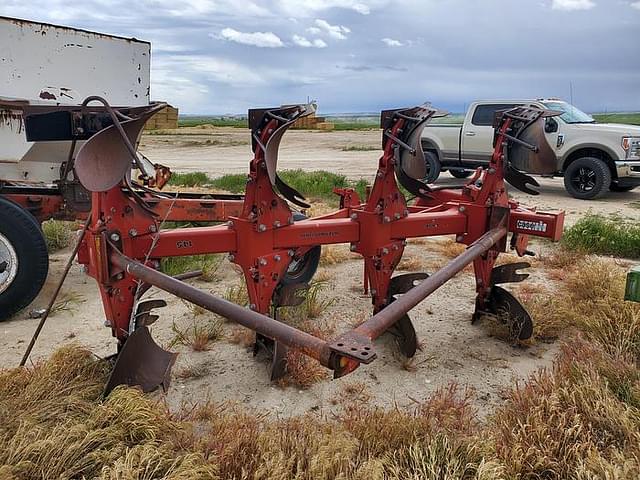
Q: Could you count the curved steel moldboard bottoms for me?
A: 8